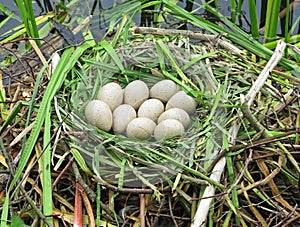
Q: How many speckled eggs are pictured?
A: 10